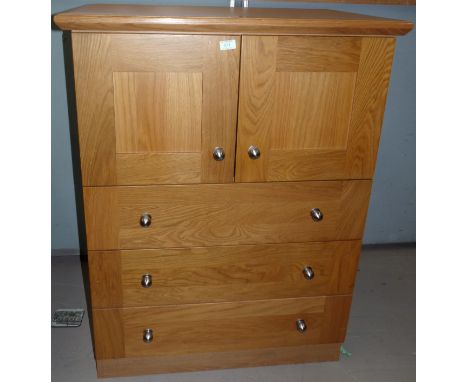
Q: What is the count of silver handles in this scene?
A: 8